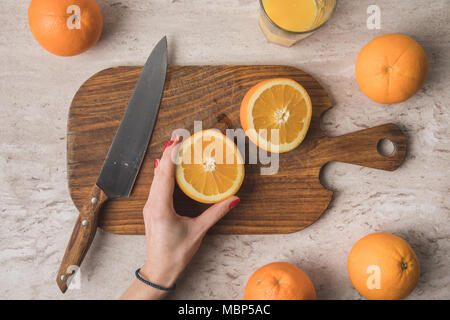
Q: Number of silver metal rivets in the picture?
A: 3